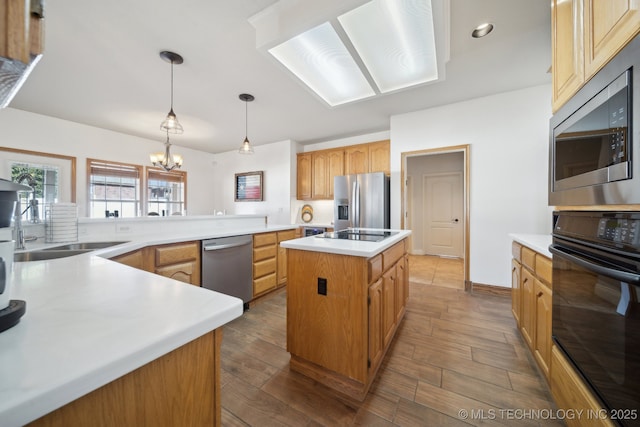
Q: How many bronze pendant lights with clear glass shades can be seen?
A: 2